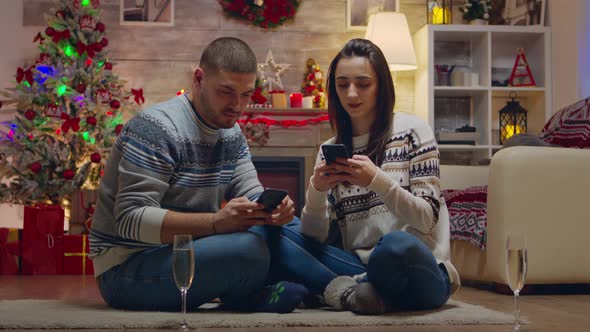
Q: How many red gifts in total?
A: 3